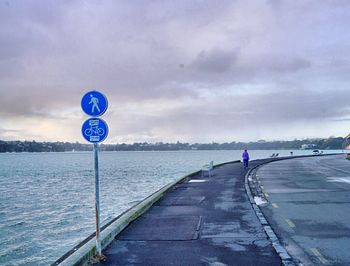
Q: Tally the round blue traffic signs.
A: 2